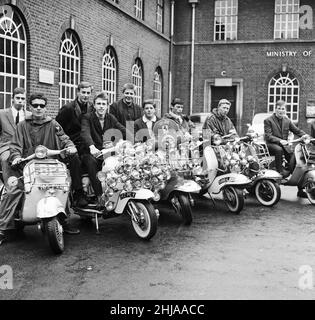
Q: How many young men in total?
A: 9